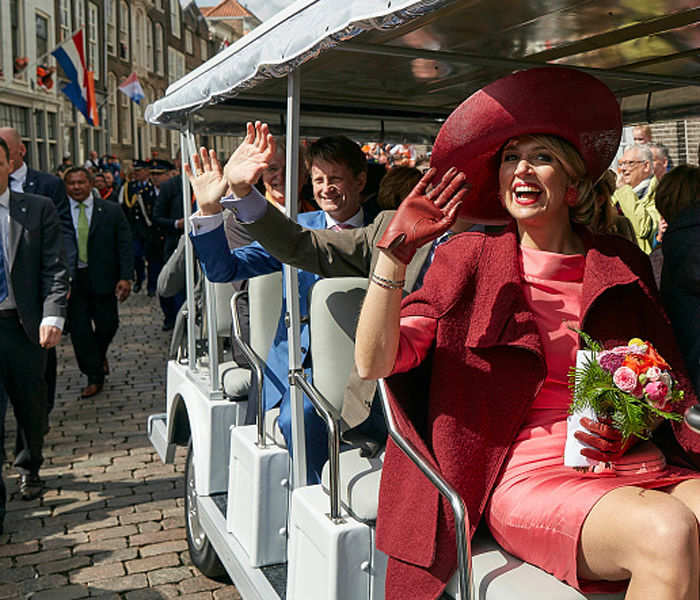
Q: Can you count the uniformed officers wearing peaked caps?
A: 2